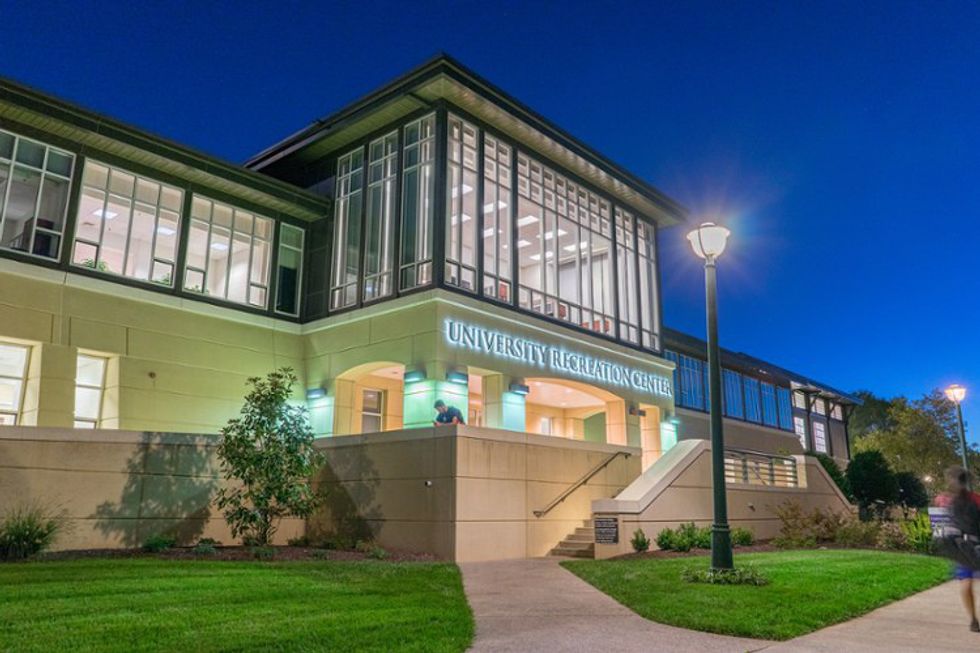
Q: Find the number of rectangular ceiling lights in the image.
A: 12